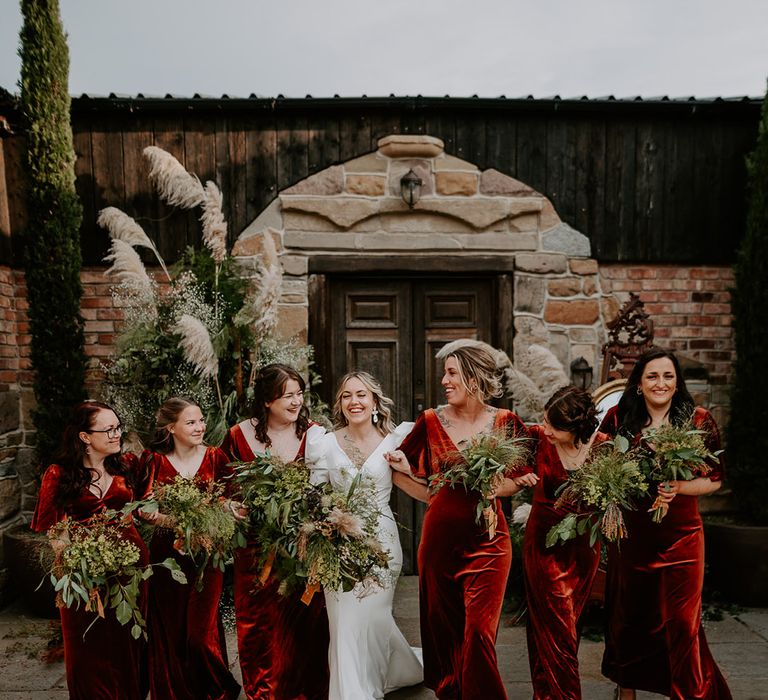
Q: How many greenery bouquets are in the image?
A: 7